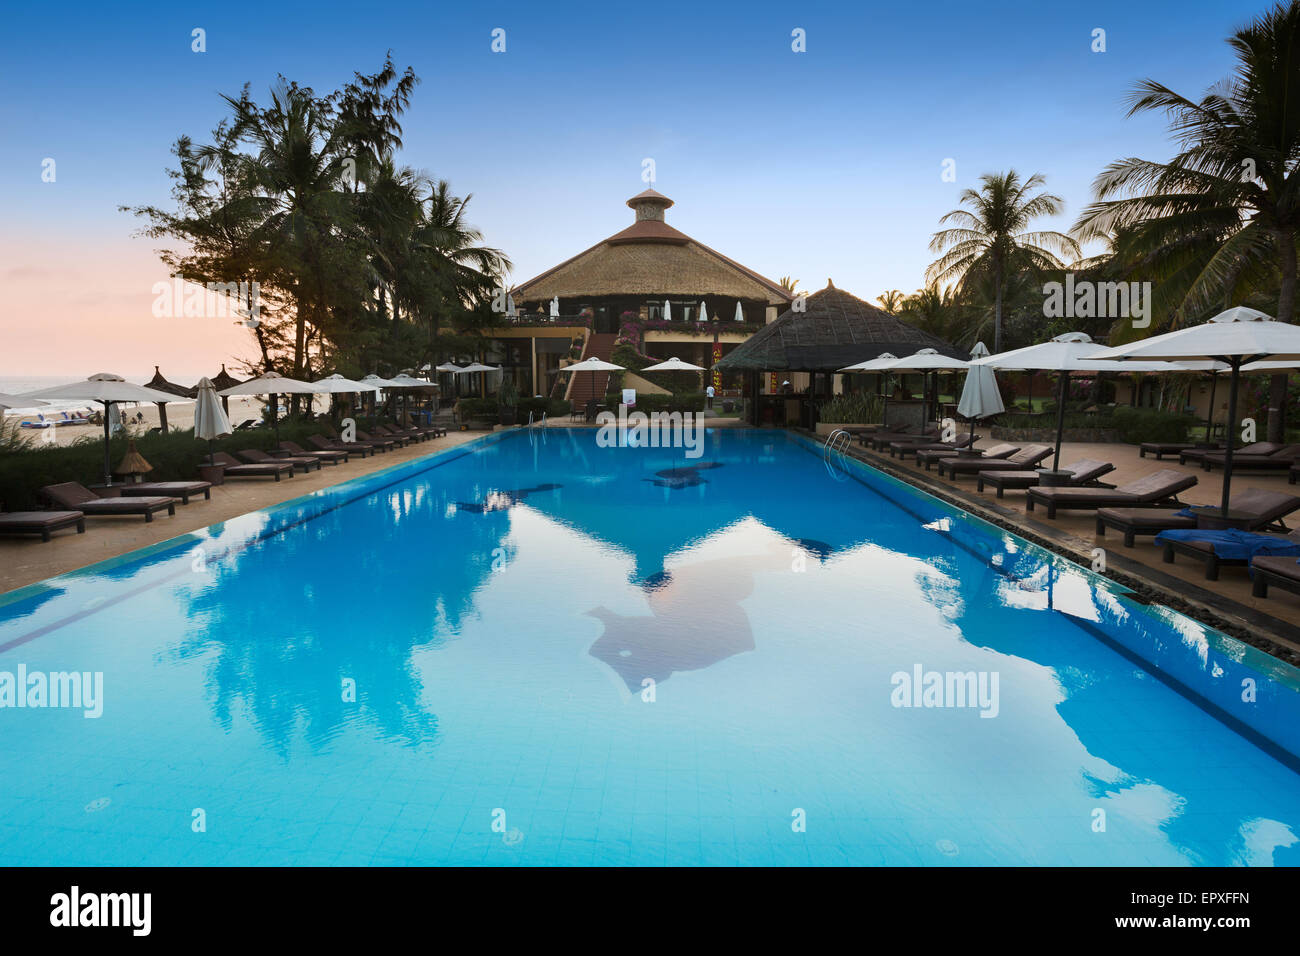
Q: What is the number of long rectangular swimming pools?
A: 1